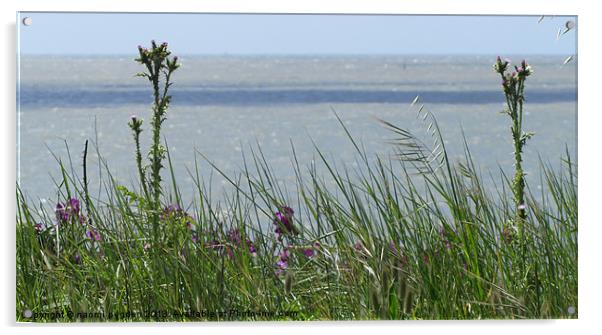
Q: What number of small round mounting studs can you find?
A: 4